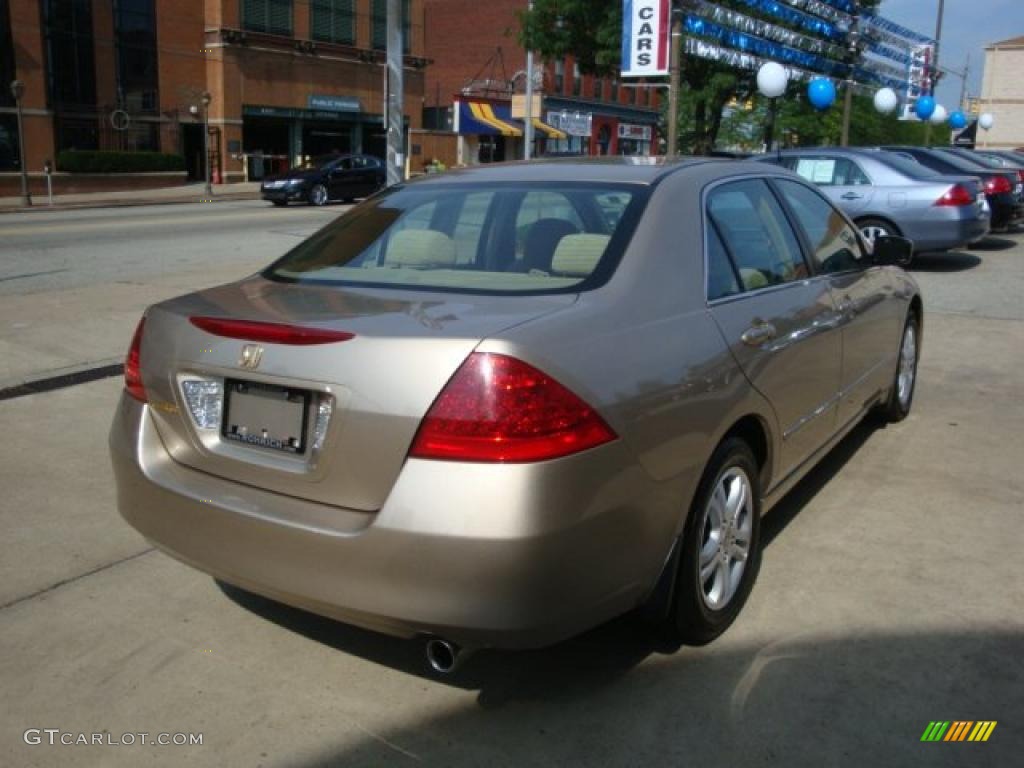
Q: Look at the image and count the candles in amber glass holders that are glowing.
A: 0